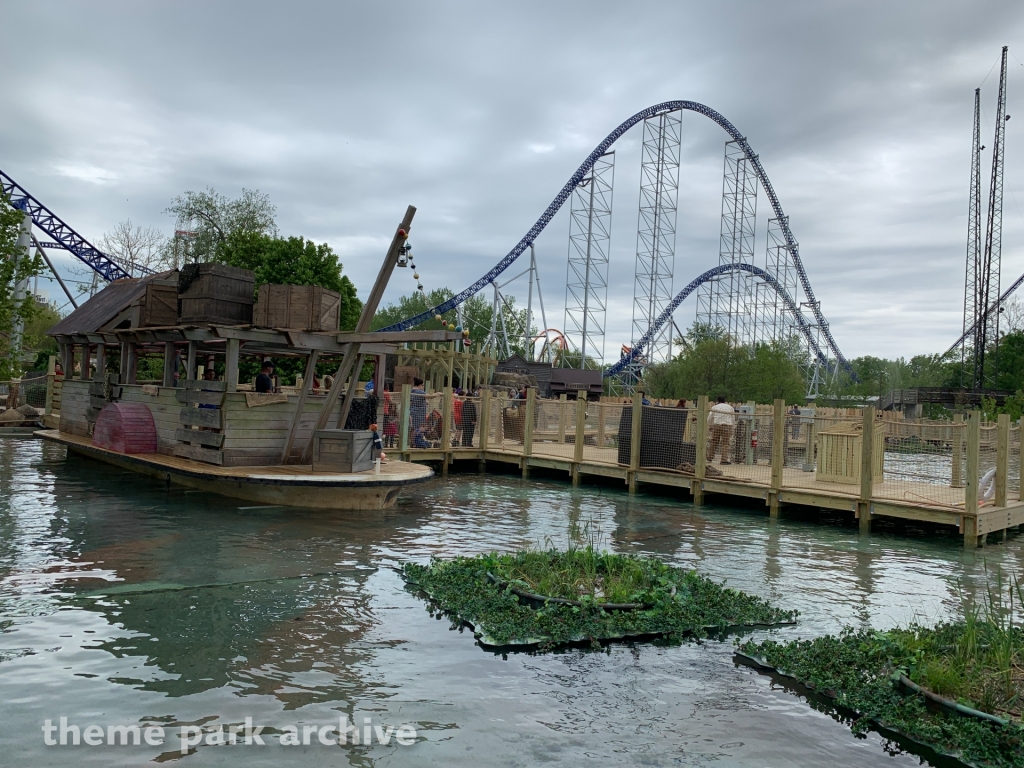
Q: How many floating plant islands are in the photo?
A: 2